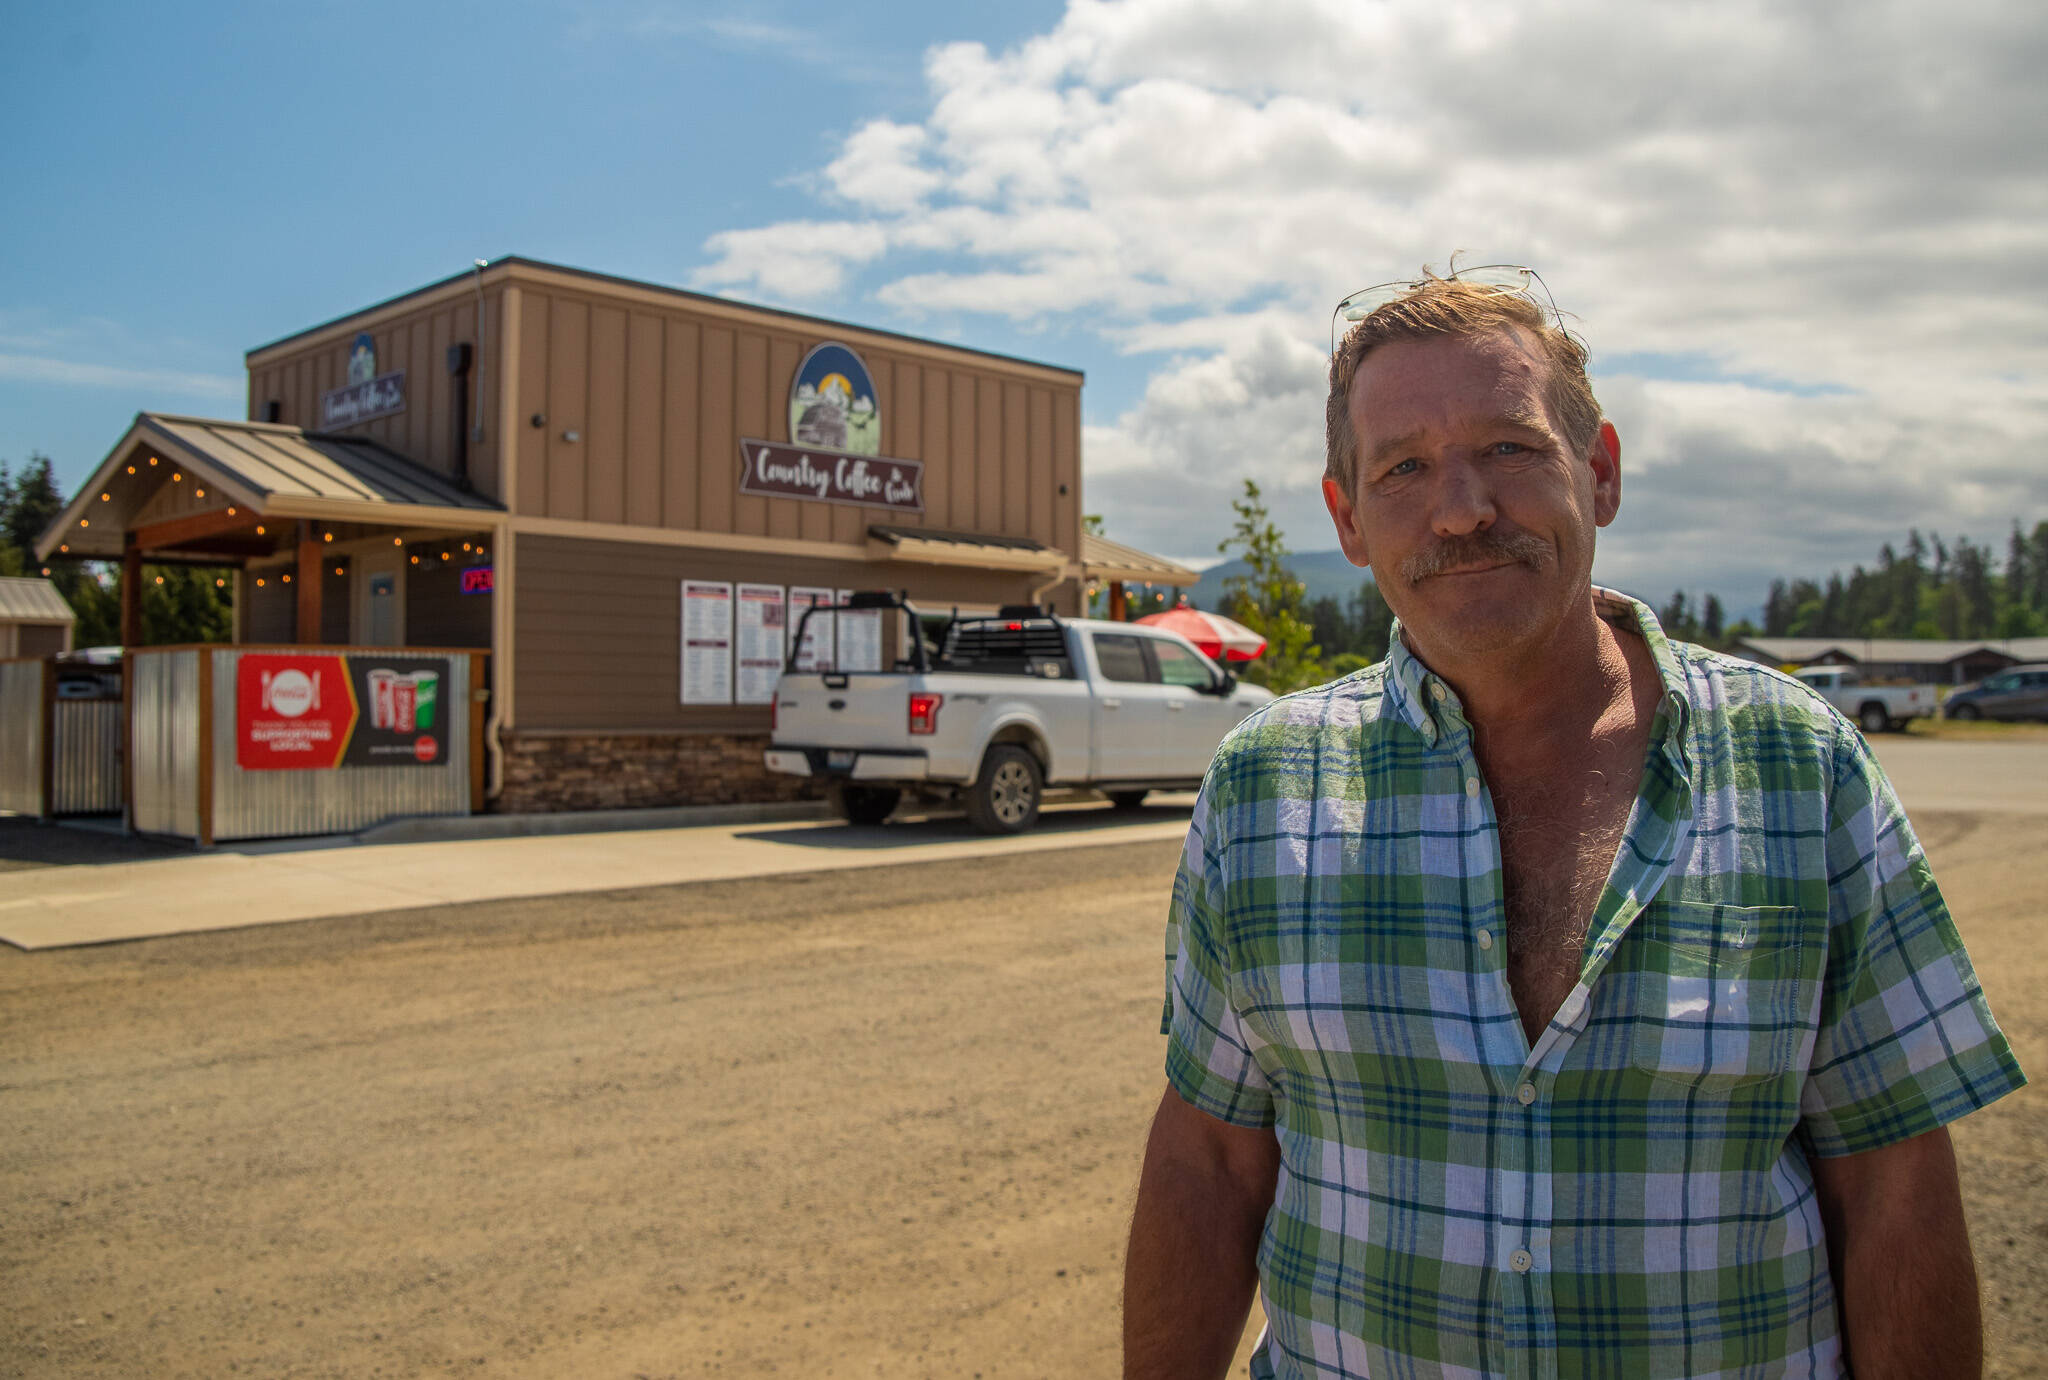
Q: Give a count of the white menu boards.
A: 4